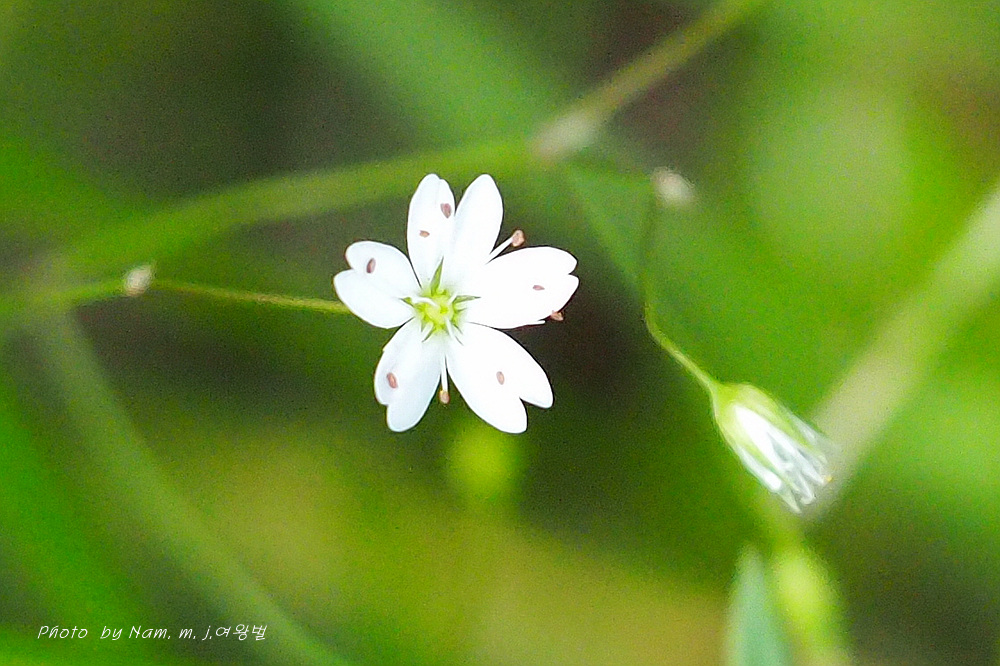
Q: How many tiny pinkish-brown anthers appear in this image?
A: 9